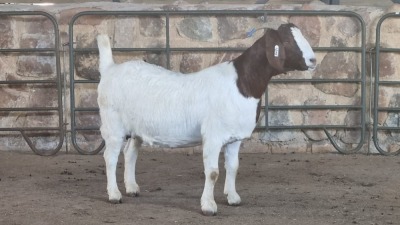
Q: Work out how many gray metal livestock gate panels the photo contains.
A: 3